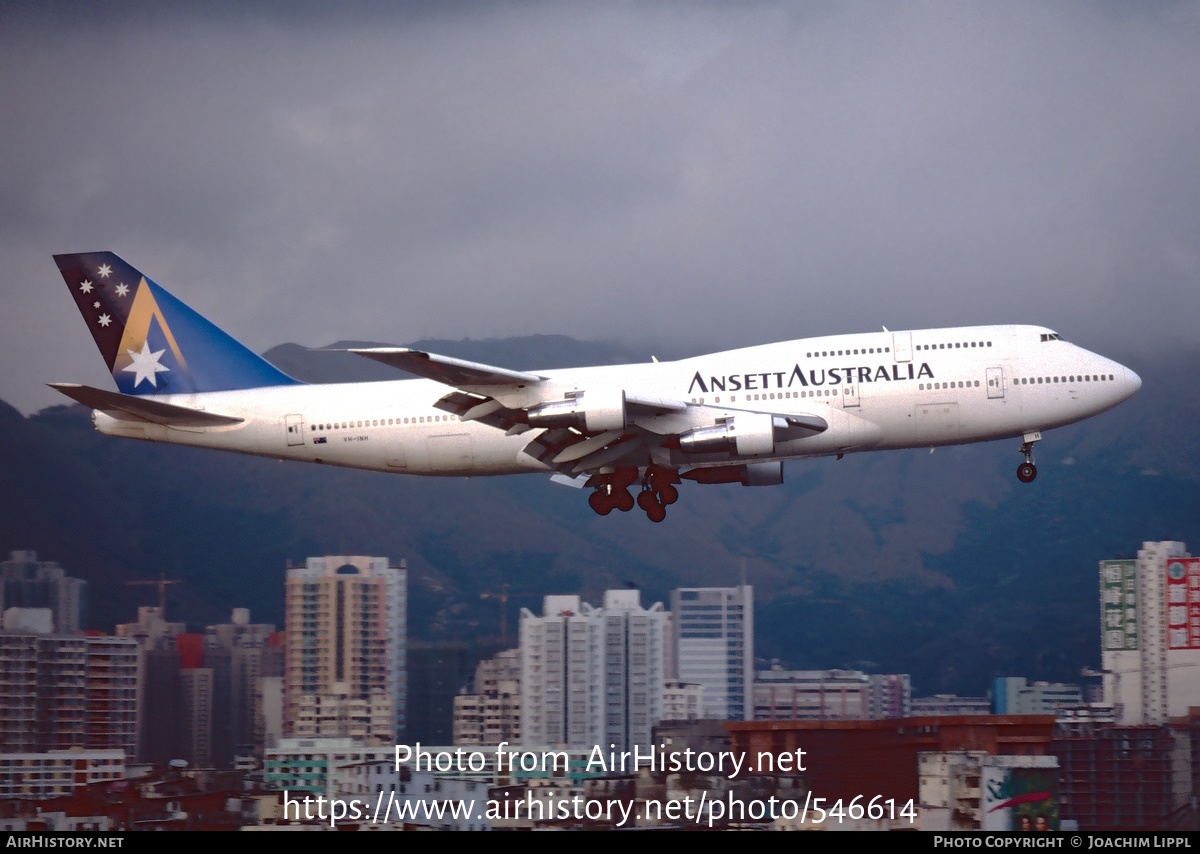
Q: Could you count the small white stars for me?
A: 5